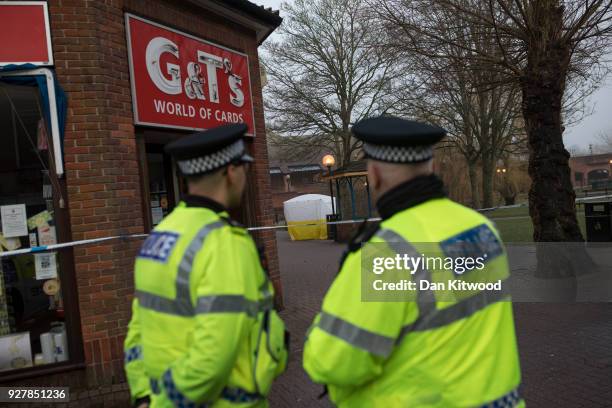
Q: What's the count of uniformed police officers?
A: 2